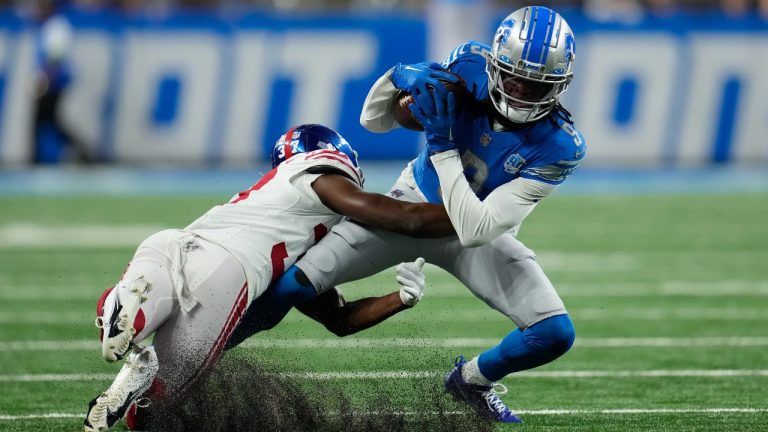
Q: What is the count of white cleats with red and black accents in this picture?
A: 2